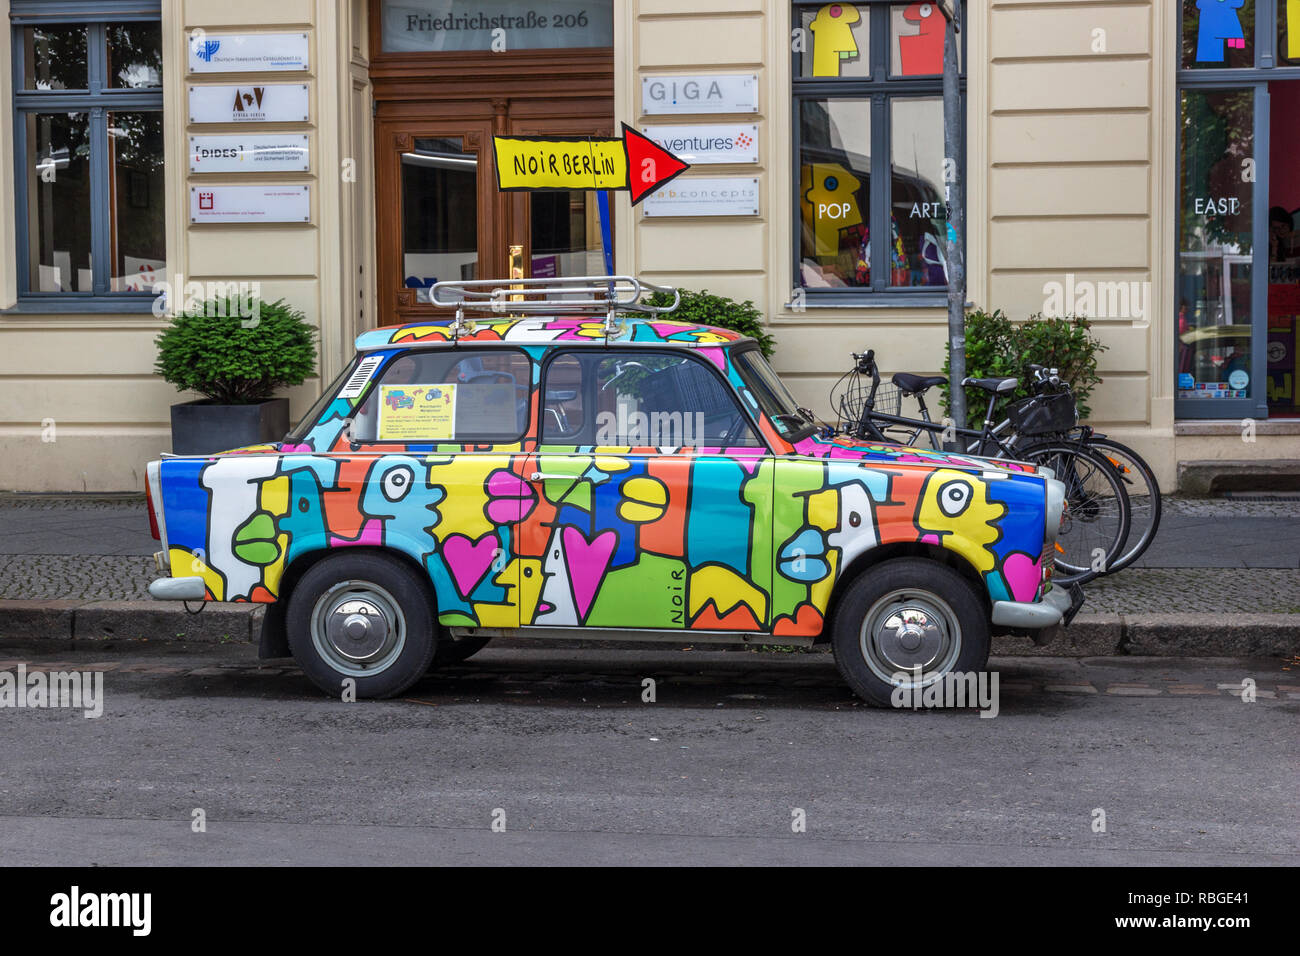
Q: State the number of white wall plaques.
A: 7